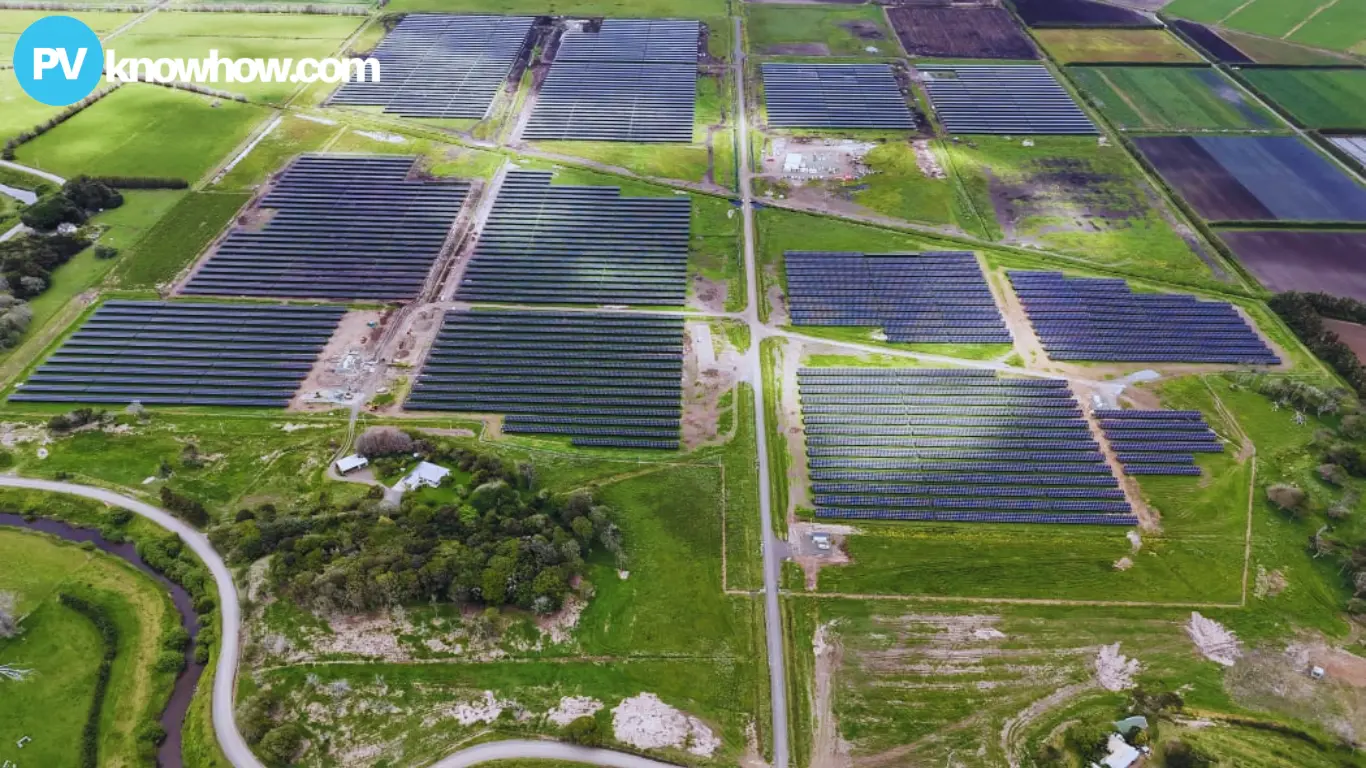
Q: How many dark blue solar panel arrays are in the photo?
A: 12